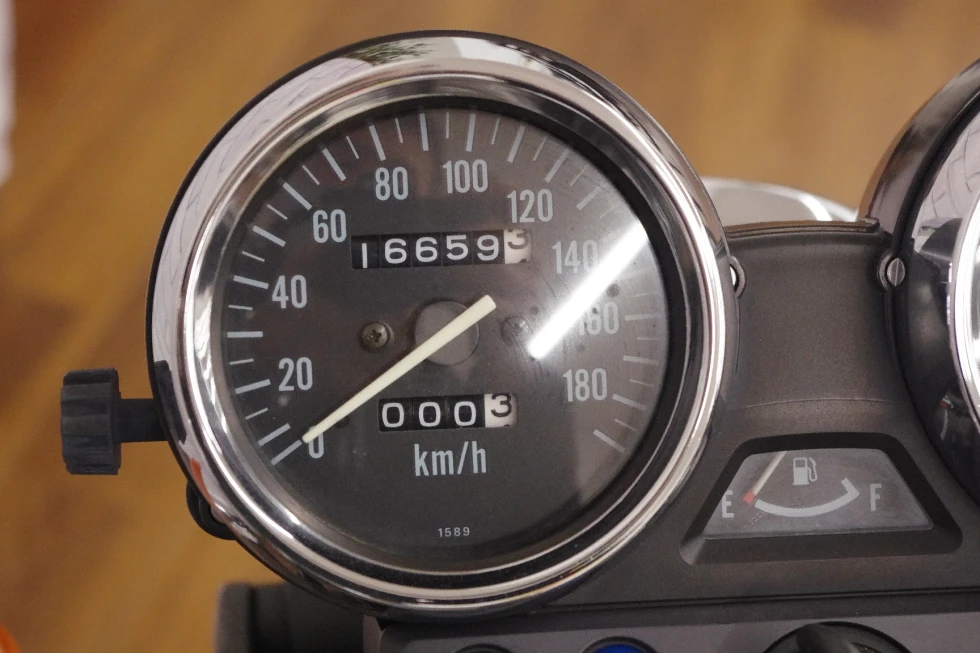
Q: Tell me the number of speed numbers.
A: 10